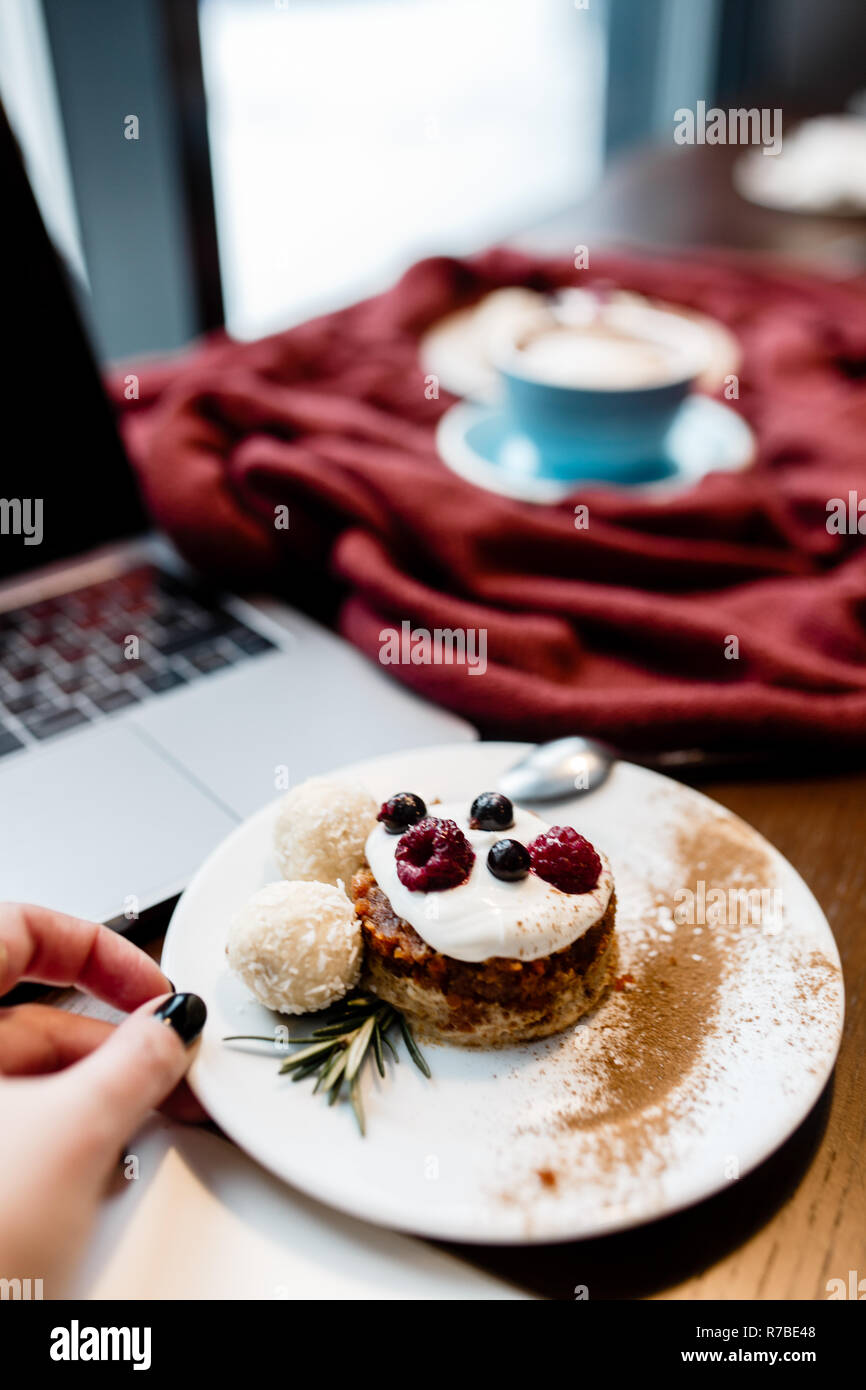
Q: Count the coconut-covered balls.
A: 2